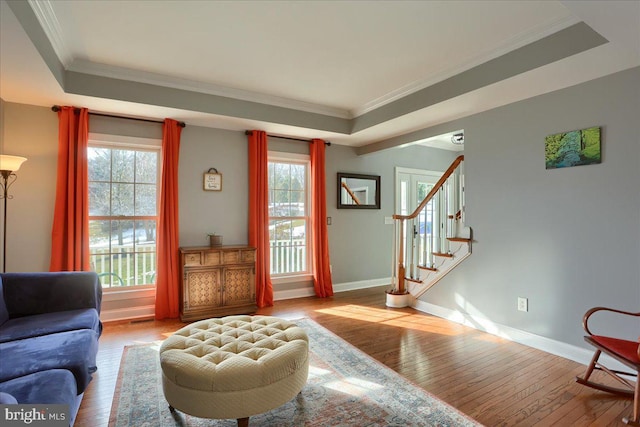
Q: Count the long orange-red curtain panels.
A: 4